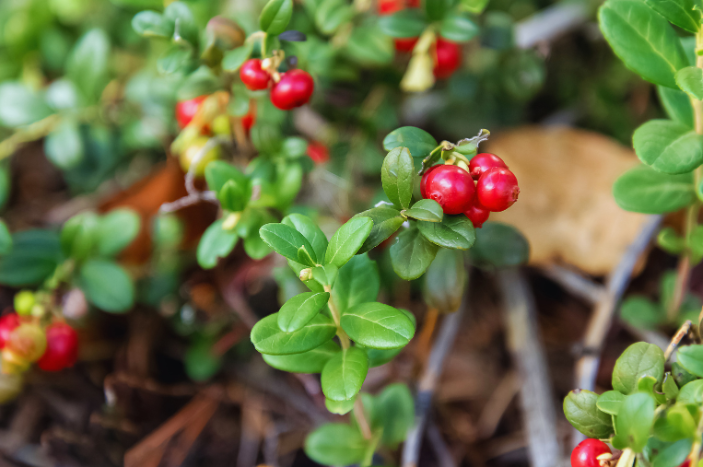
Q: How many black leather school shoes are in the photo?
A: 0